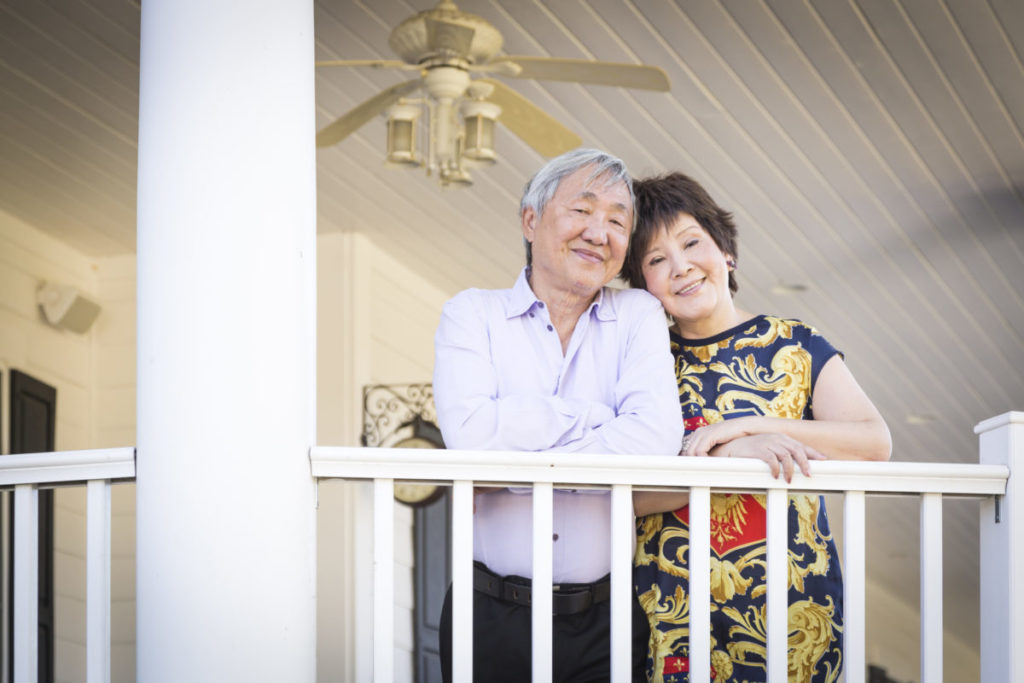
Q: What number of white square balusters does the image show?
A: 10